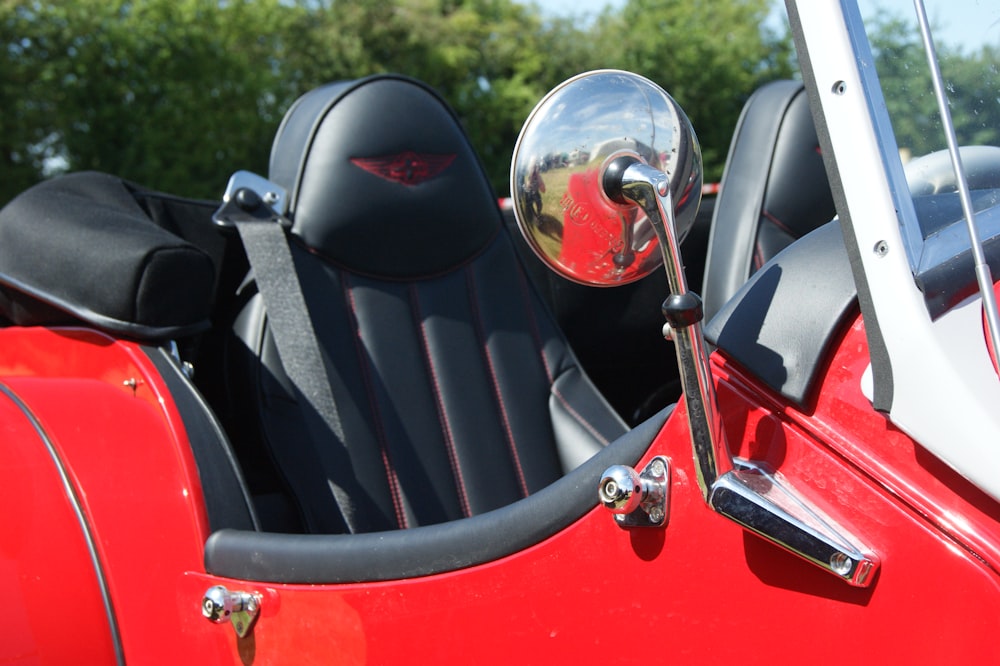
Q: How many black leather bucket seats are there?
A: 2